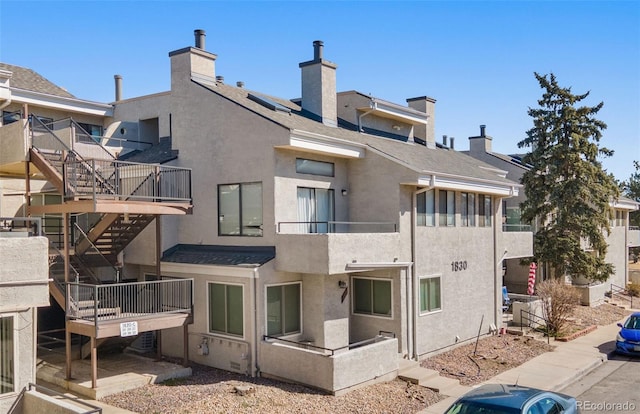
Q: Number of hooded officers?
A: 0